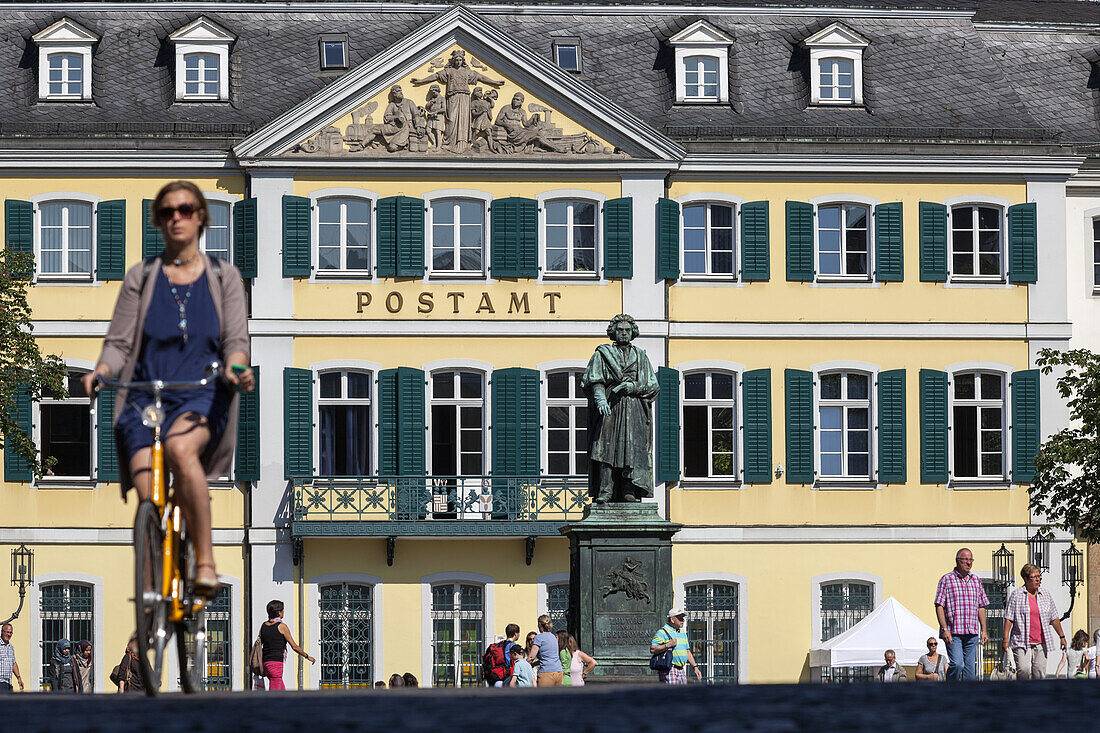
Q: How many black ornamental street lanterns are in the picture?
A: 4